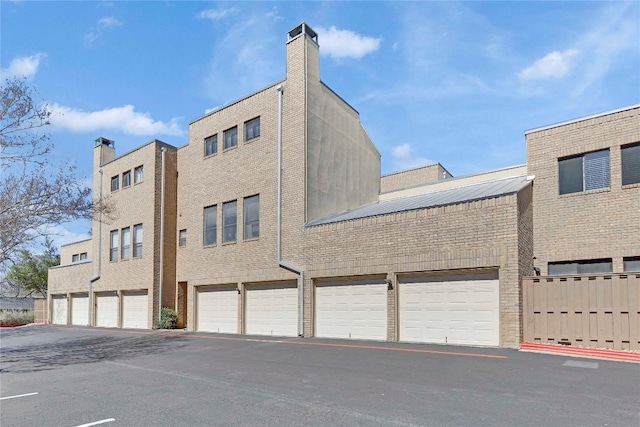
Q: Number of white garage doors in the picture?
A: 8